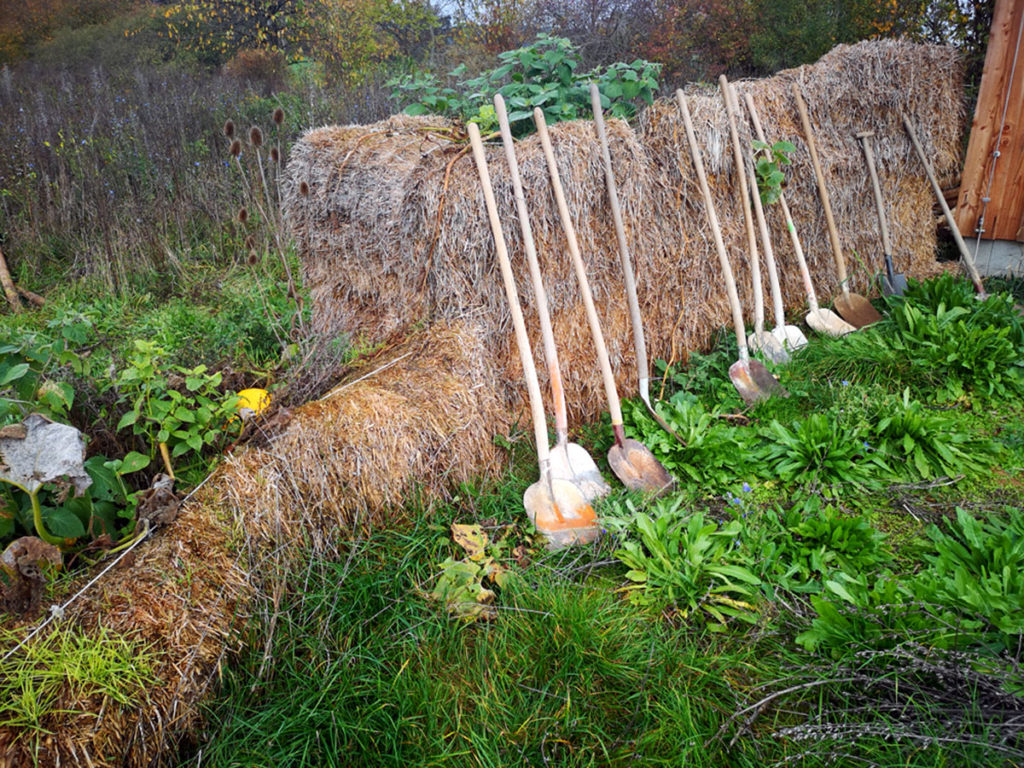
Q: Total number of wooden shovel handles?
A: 11